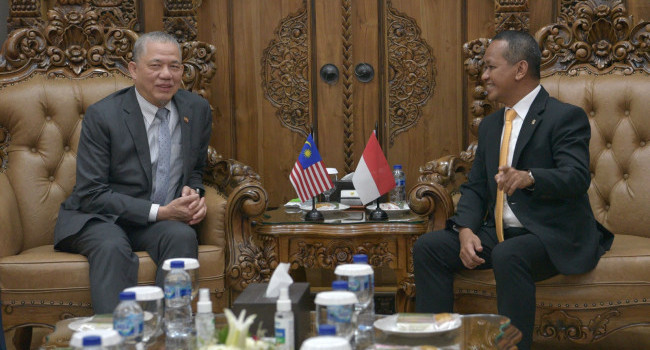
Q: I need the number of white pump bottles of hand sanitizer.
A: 2